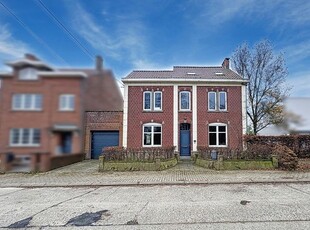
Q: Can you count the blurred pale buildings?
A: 1